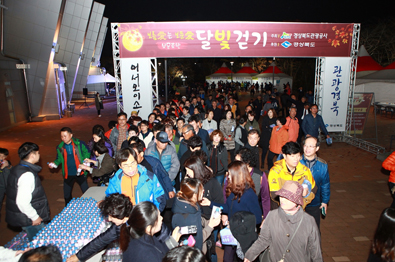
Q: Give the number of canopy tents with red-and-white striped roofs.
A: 5